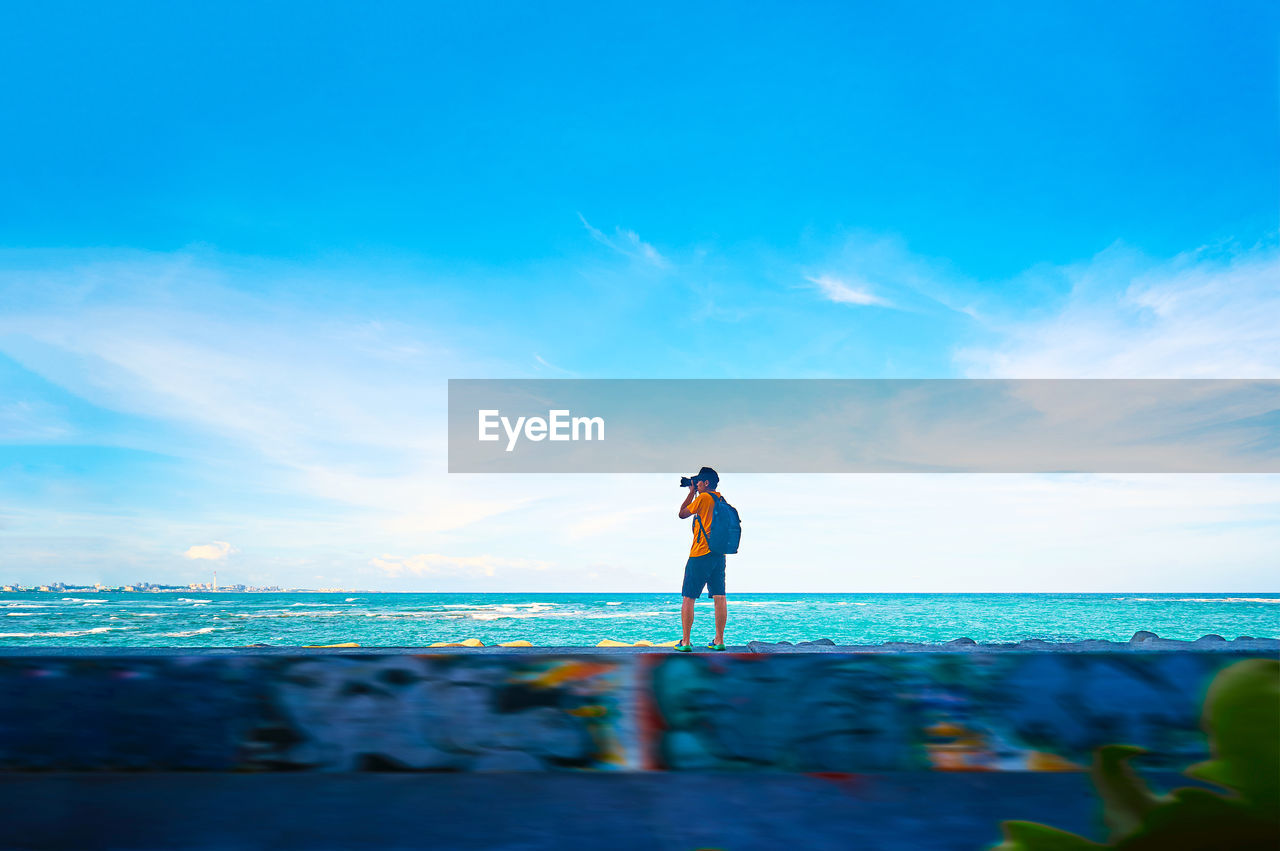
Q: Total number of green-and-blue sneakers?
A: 2